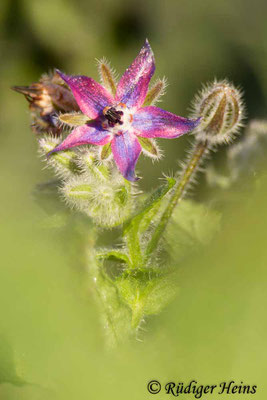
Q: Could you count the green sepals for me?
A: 5